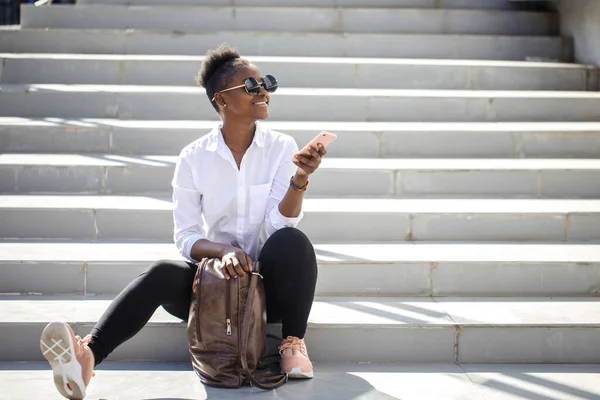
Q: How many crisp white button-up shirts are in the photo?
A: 1